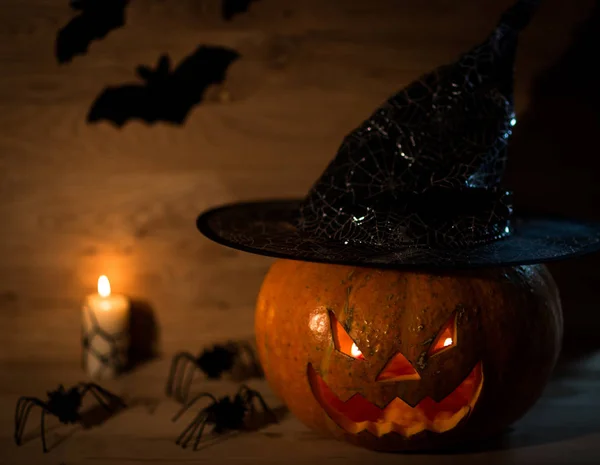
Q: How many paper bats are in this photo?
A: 3